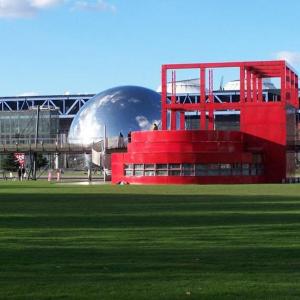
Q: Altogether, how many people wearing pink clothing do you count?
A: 2